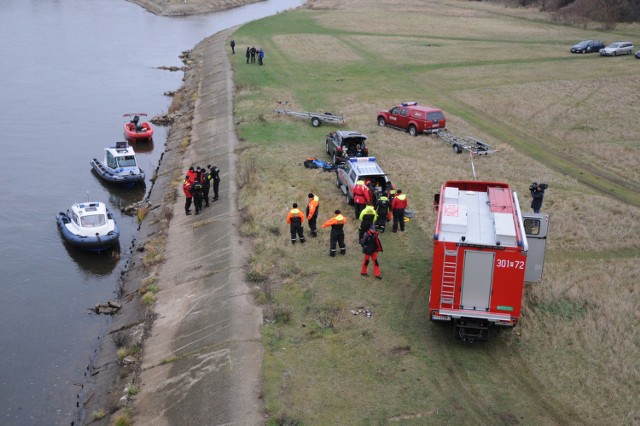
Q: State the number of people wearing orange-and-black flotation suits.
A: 3